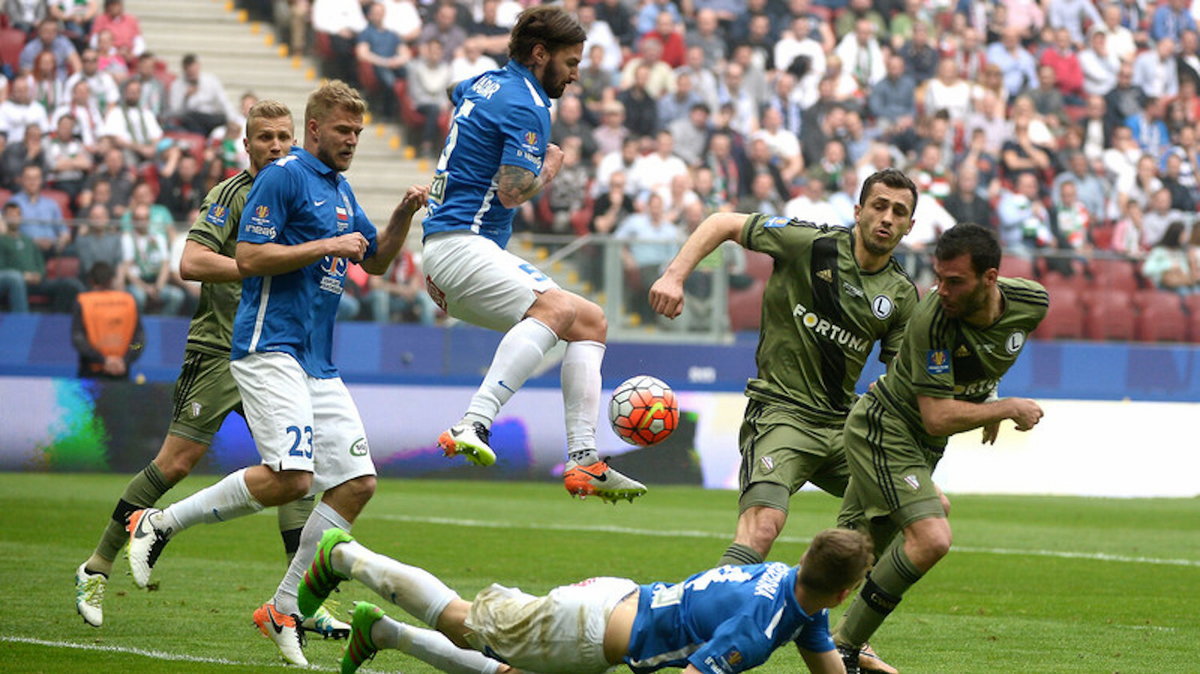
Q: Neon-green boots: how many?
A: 2